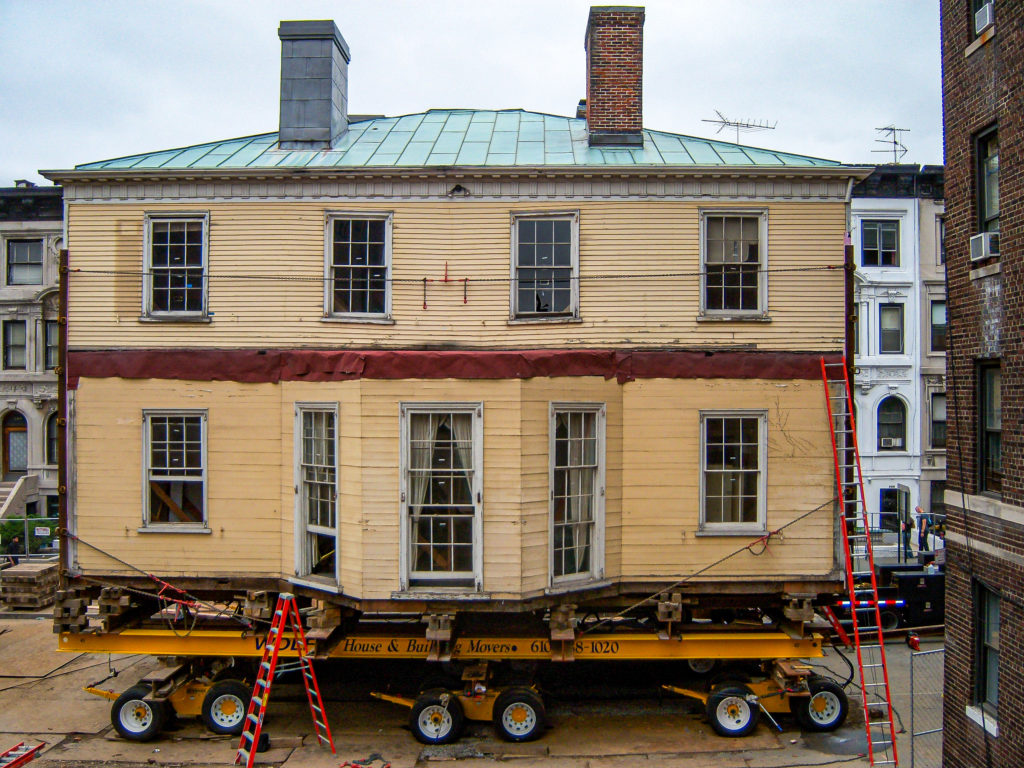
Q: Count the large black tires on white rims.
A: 6